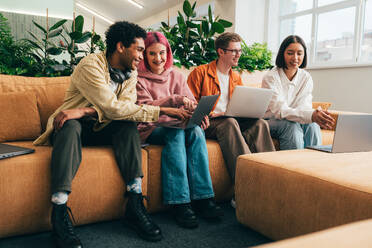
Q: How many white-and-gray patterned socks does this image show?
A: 2